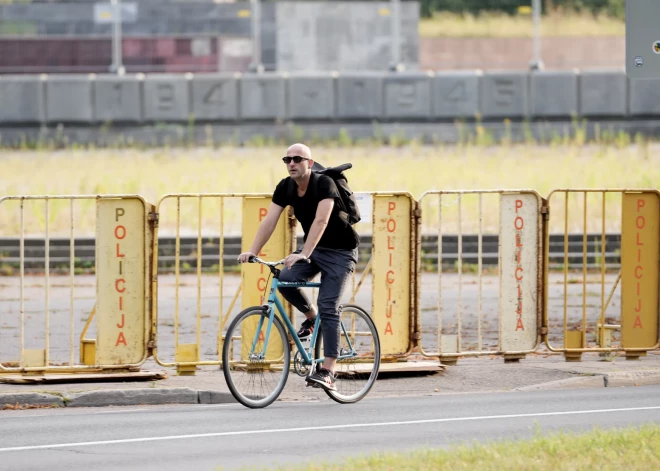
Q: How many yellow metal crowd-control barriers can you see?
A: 5